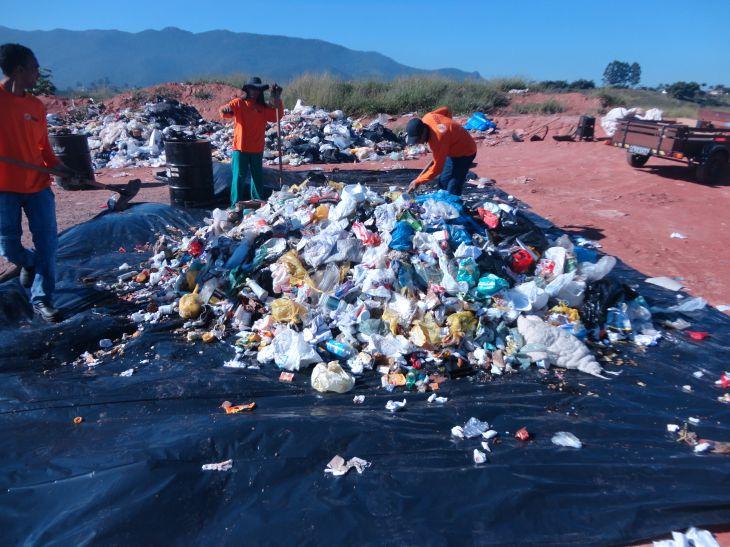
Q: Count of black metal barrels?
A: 2